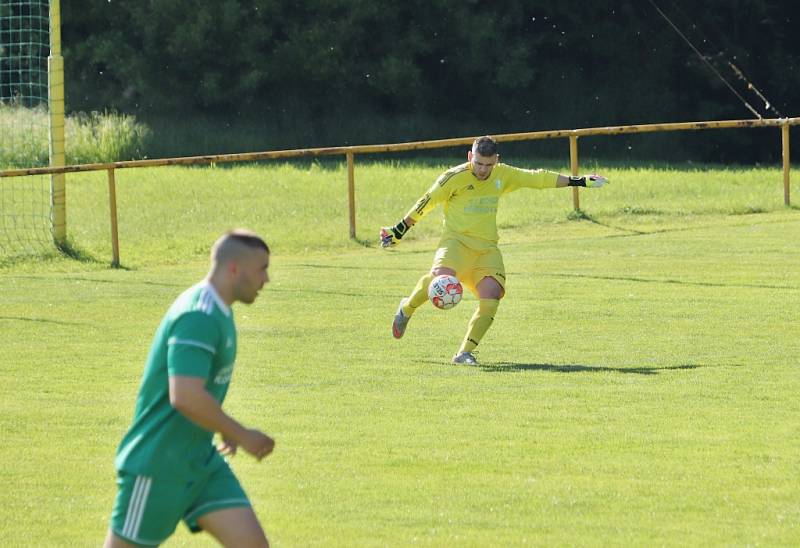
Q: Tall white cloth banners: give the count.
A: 0